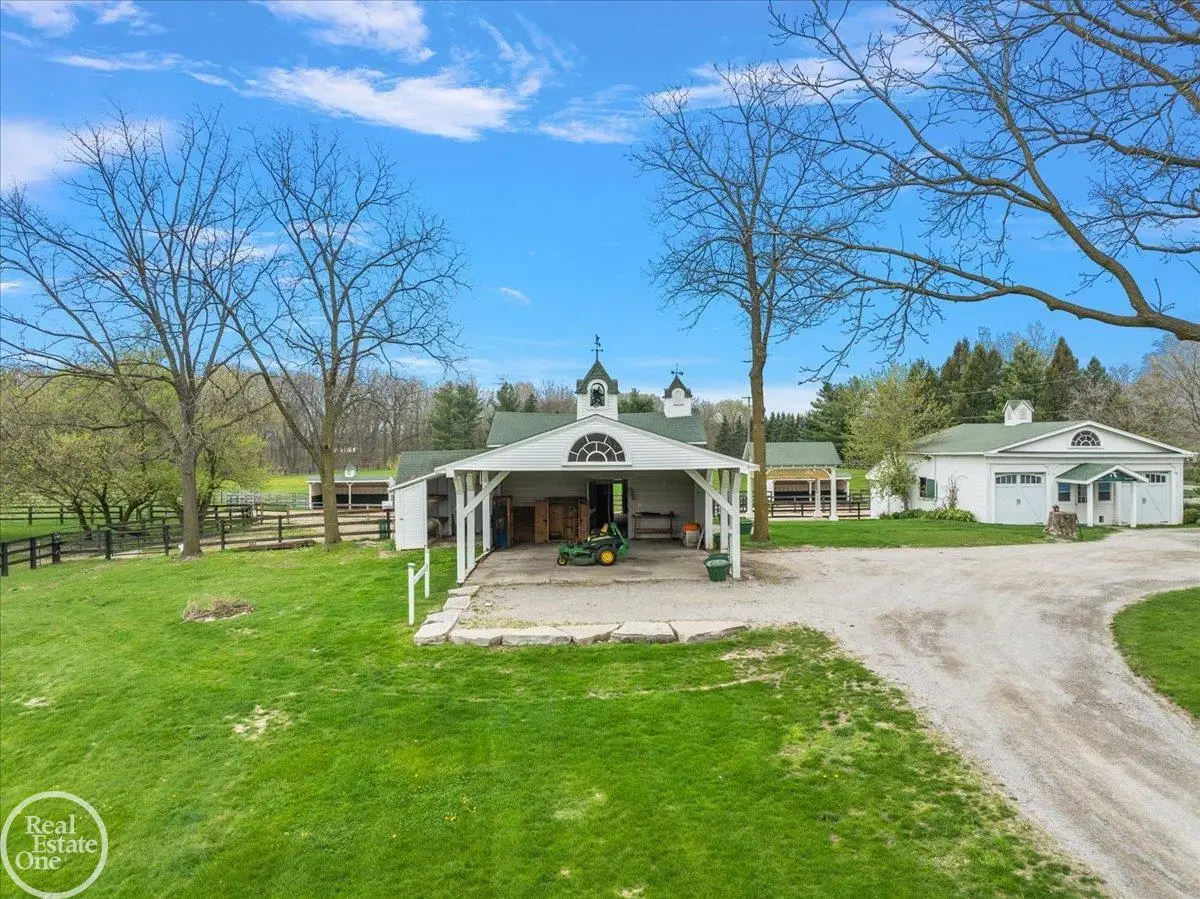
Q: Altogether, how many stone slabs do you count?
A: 9